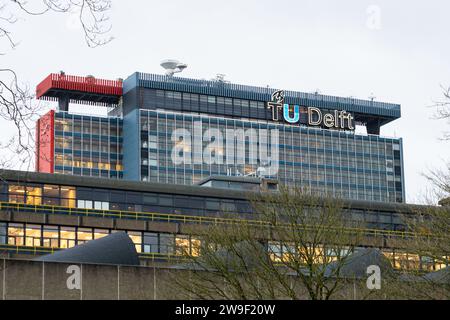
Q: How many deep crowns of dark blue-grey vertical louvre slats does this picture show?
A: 1